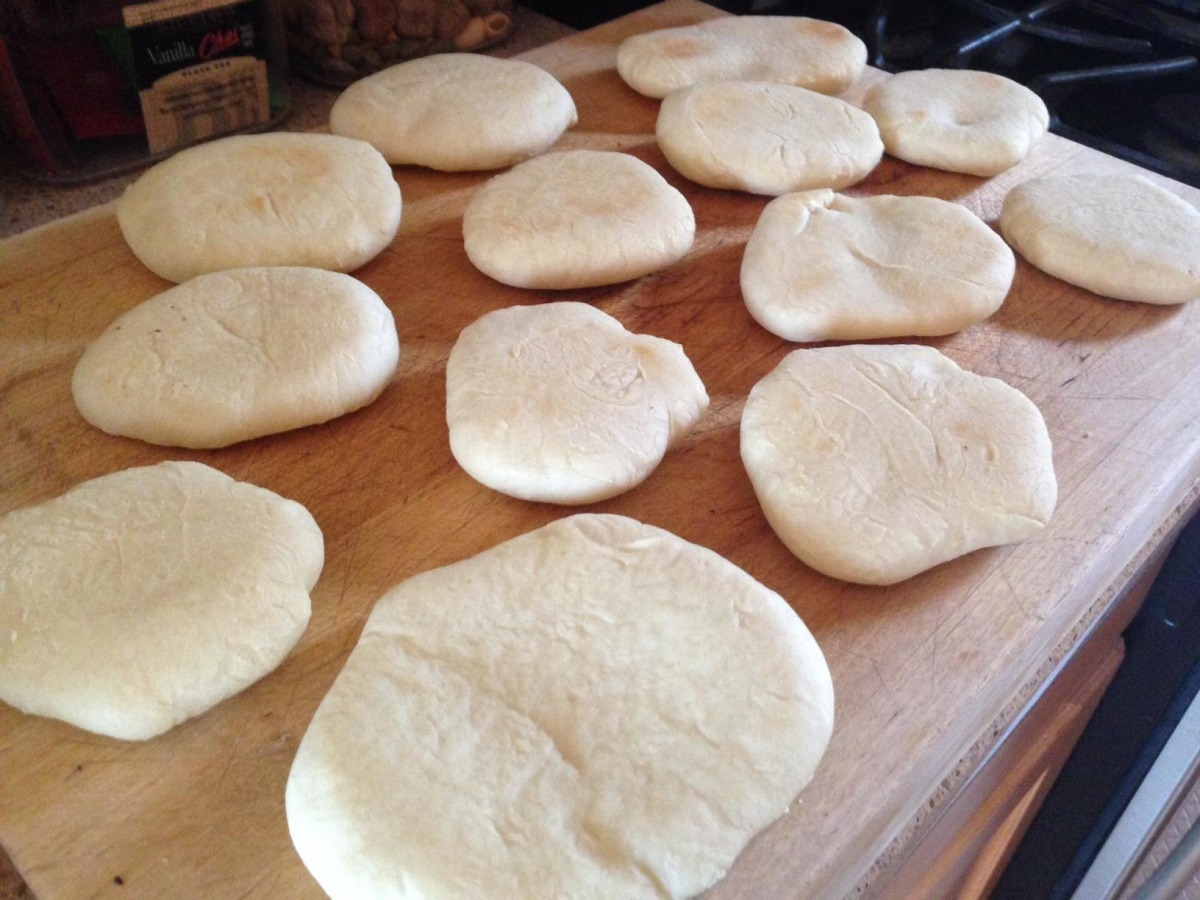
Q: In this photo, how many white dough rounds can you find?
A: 13